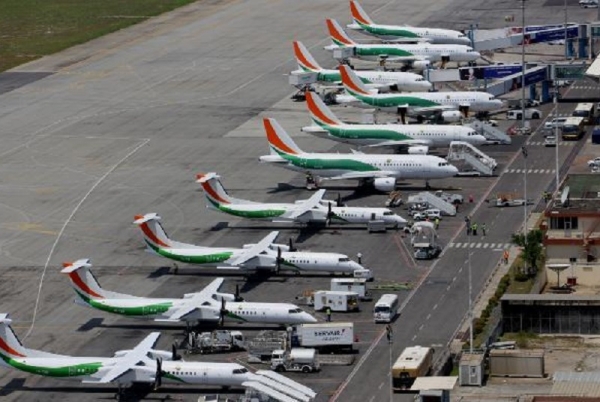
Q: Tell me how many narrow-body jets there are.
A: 6